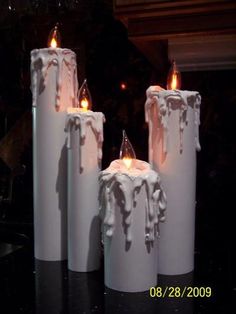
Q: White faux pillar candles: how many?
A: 4